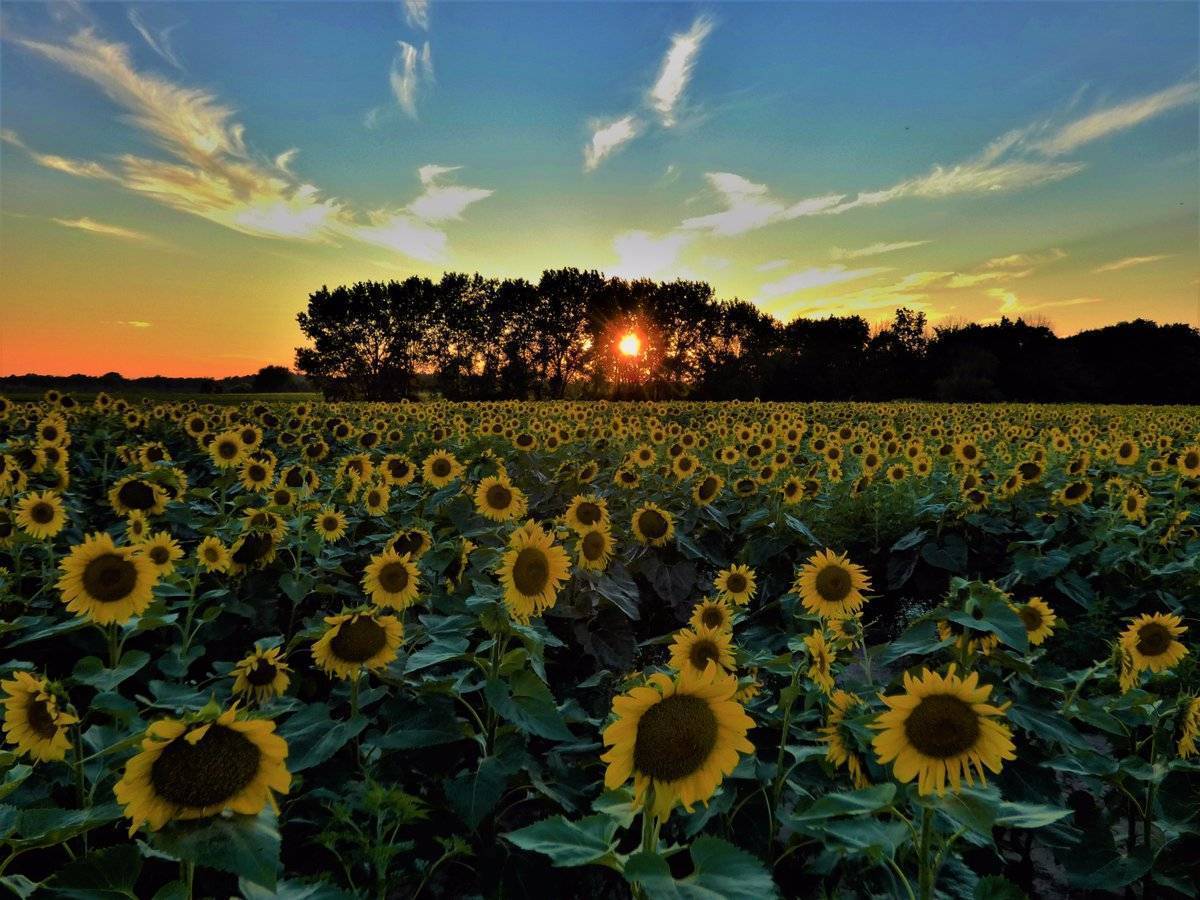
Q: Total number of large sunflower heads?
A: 3